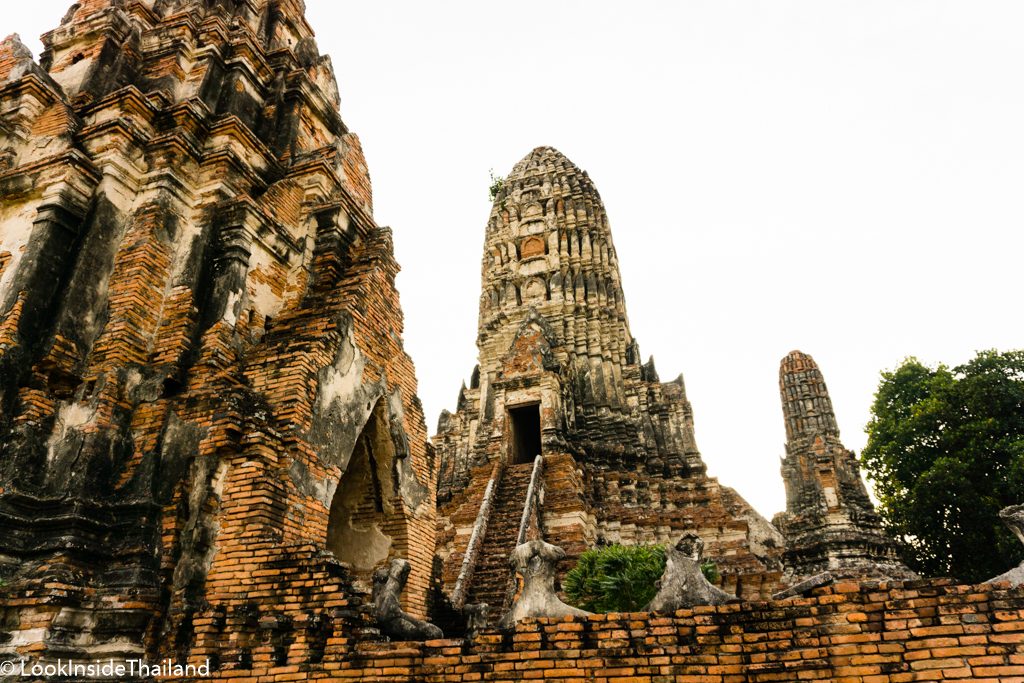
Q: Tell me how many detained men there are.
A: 0